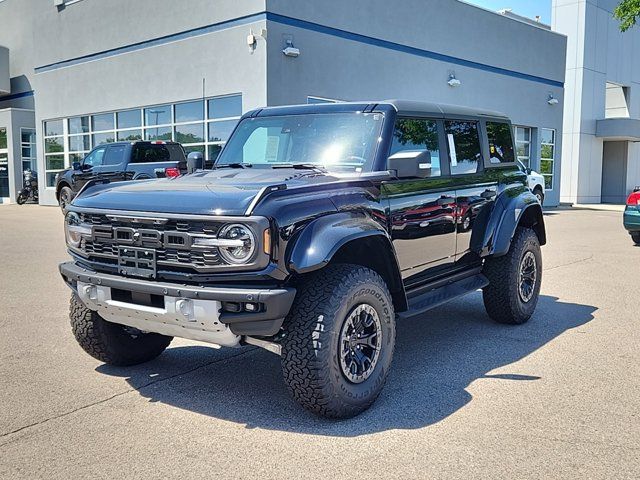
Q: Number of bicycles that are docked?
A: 0